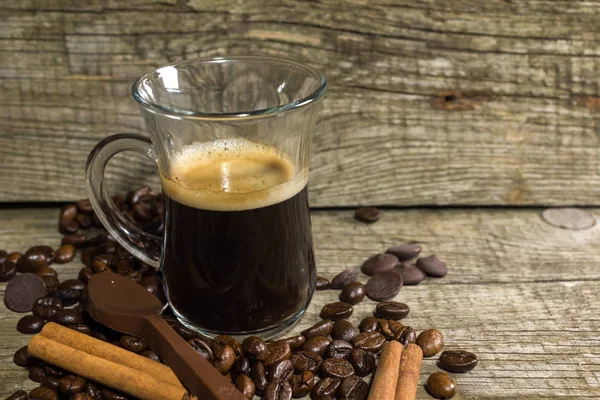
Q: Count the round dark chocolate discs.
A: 7